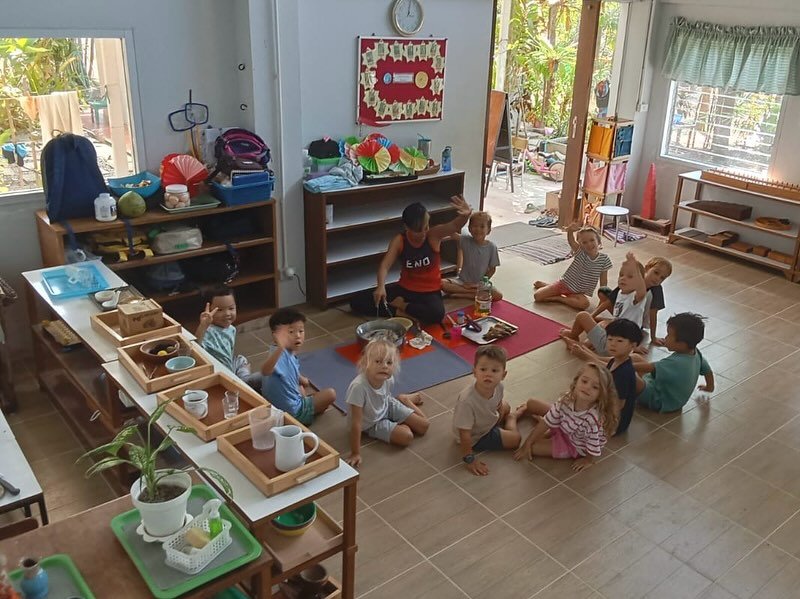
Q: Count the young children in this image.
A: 11